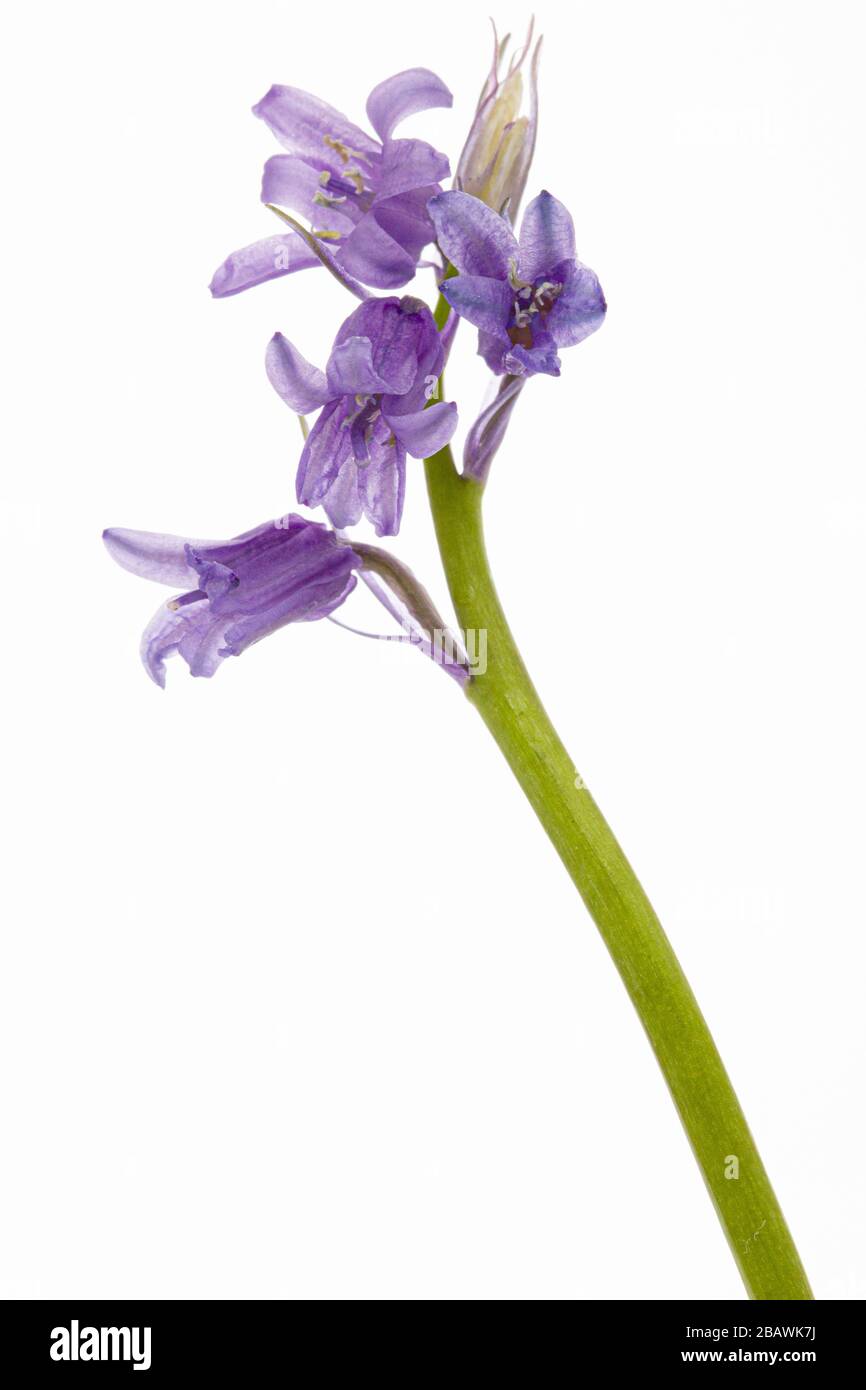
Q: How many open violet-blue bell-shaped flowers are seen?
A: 4